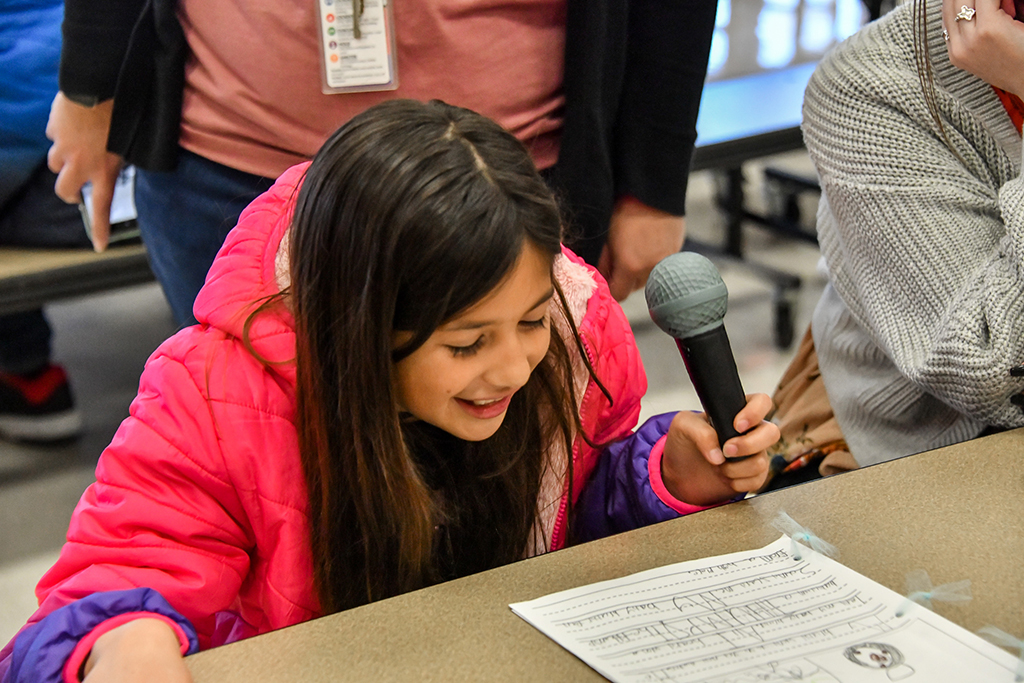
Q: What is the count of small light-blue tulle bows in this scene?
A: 3